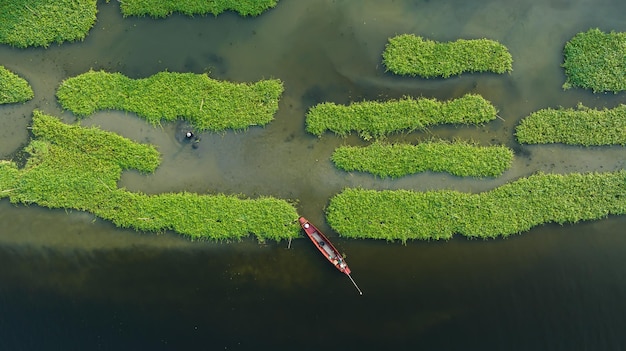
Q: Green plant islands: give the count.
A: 11